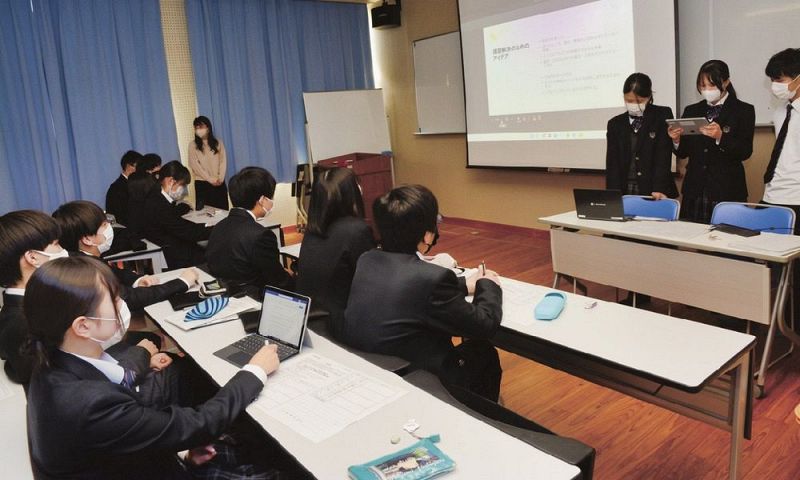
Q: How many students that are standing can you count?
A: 3